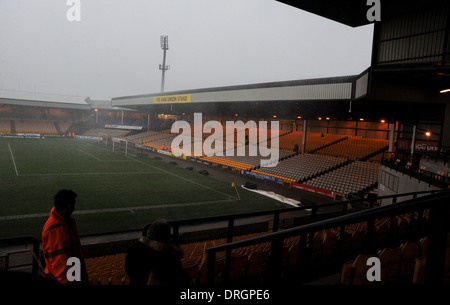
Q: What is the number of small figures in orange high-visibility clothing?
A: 4